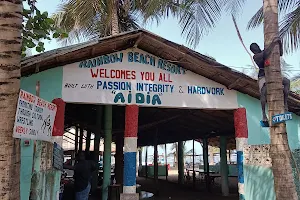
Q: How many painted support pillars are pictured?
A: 3